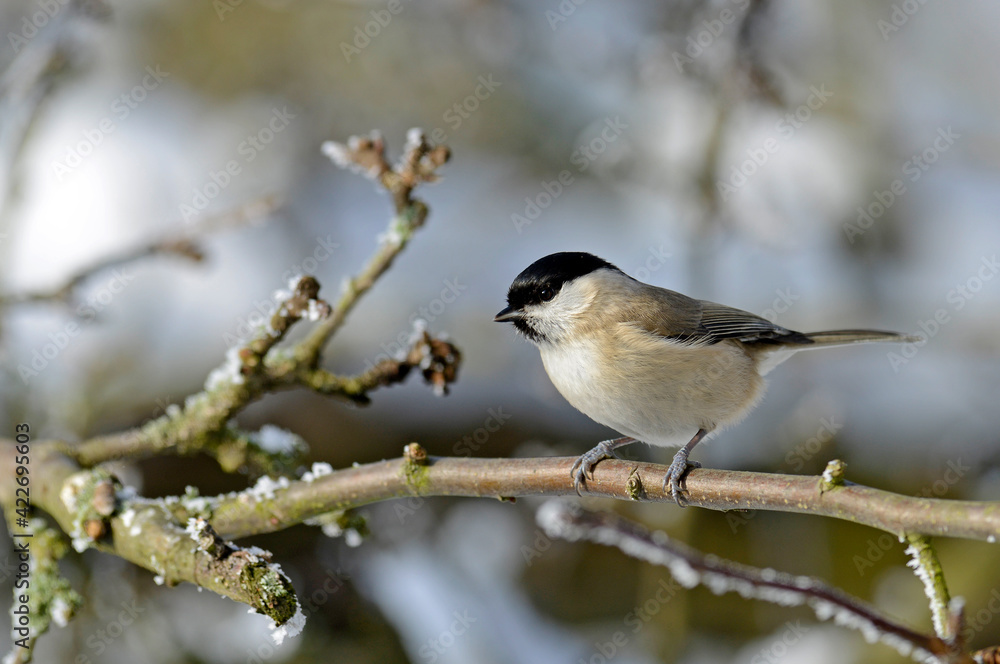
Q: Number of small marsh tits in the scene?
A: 1